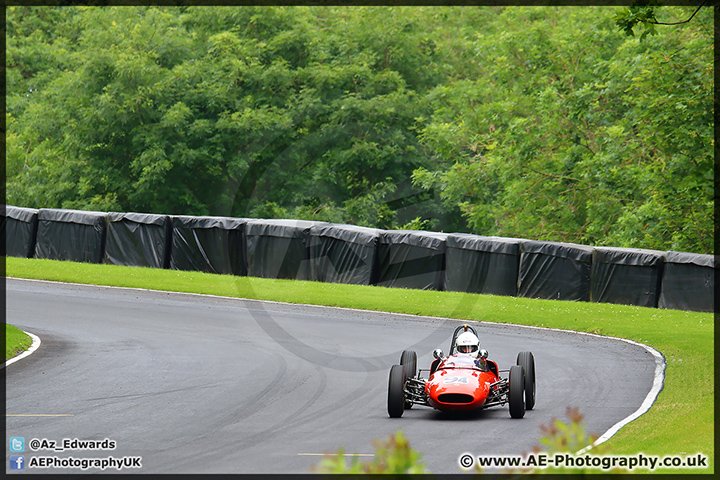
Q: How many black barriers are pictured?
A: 11